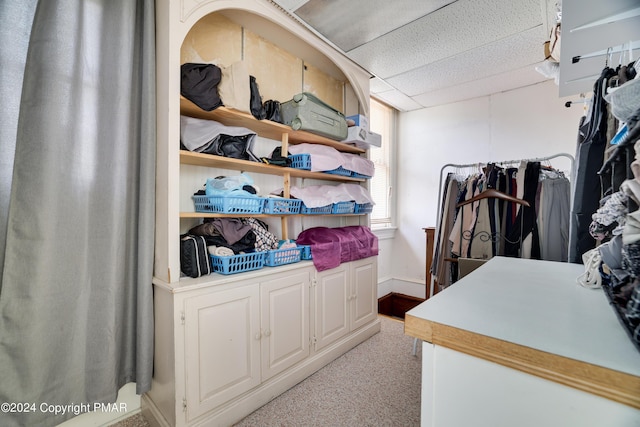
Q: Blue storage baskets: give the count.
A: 11